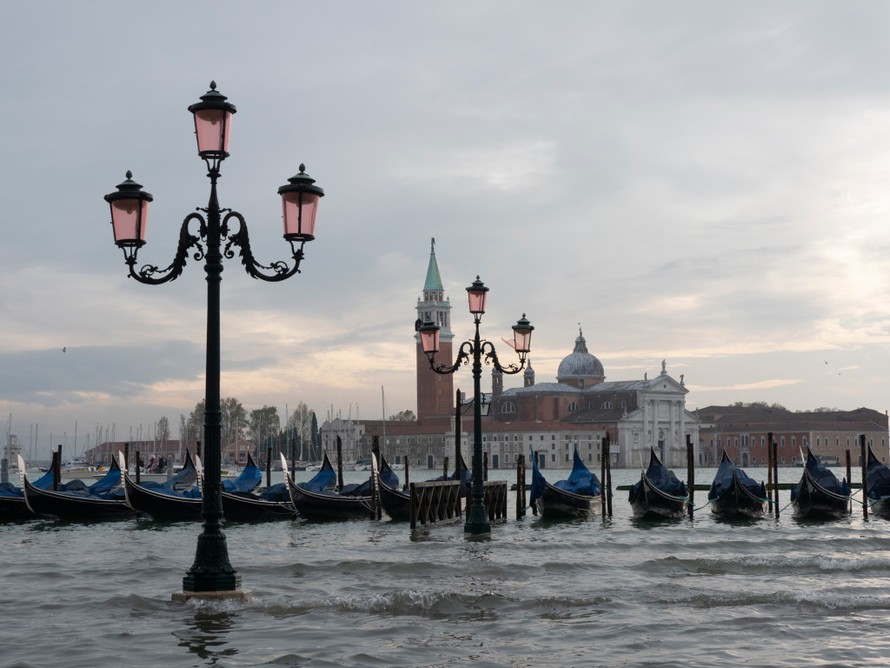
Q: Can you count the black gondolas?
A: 11